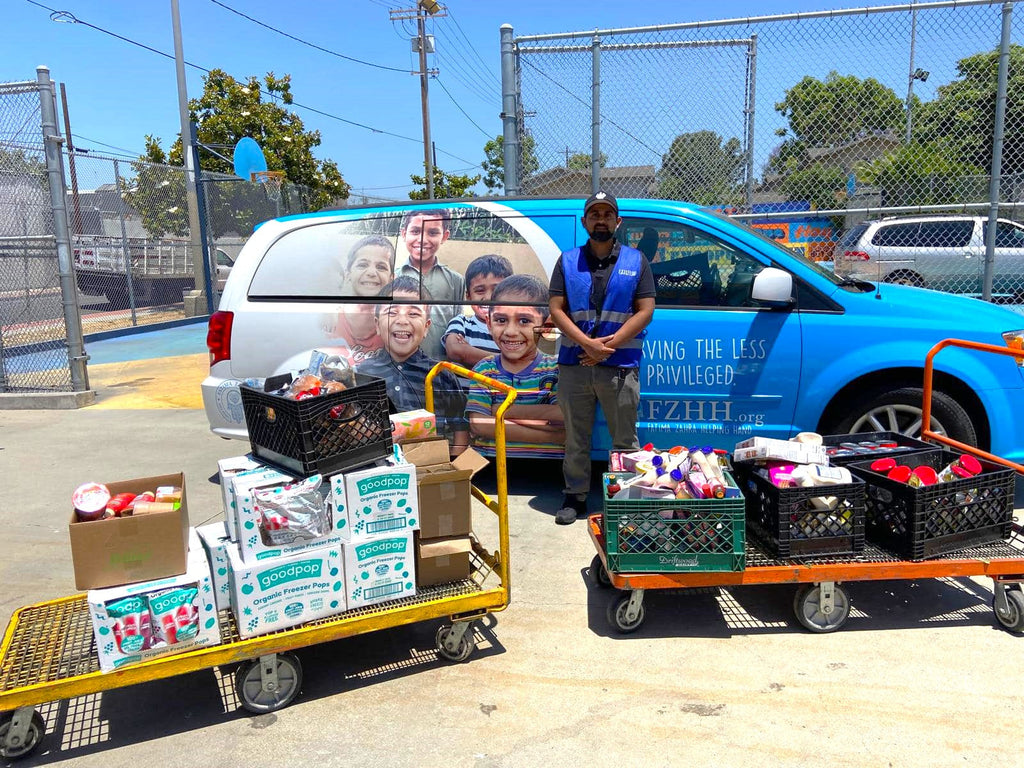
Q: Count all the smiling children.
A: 5